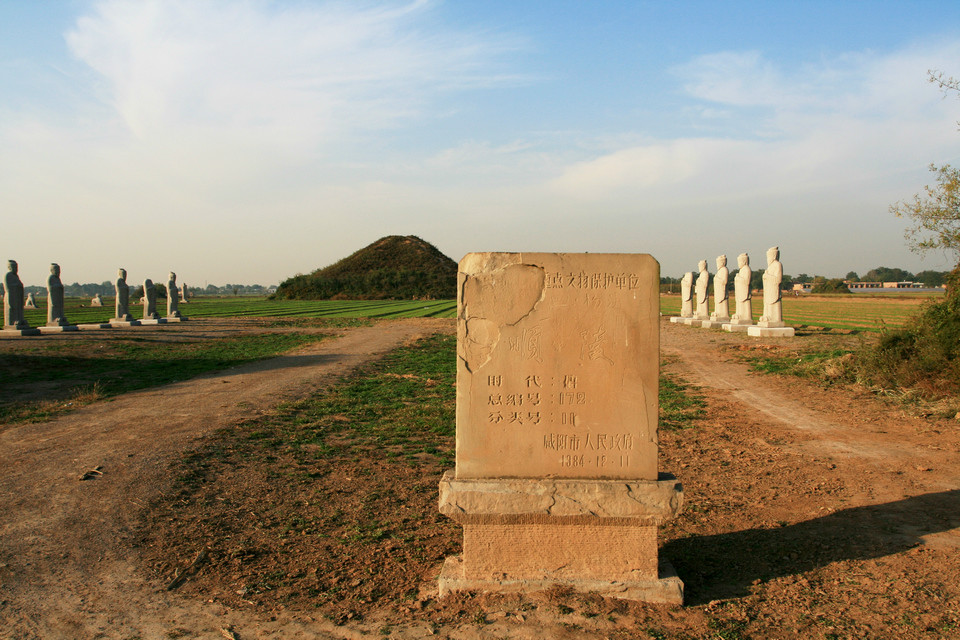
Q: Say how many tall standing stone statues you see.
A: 10